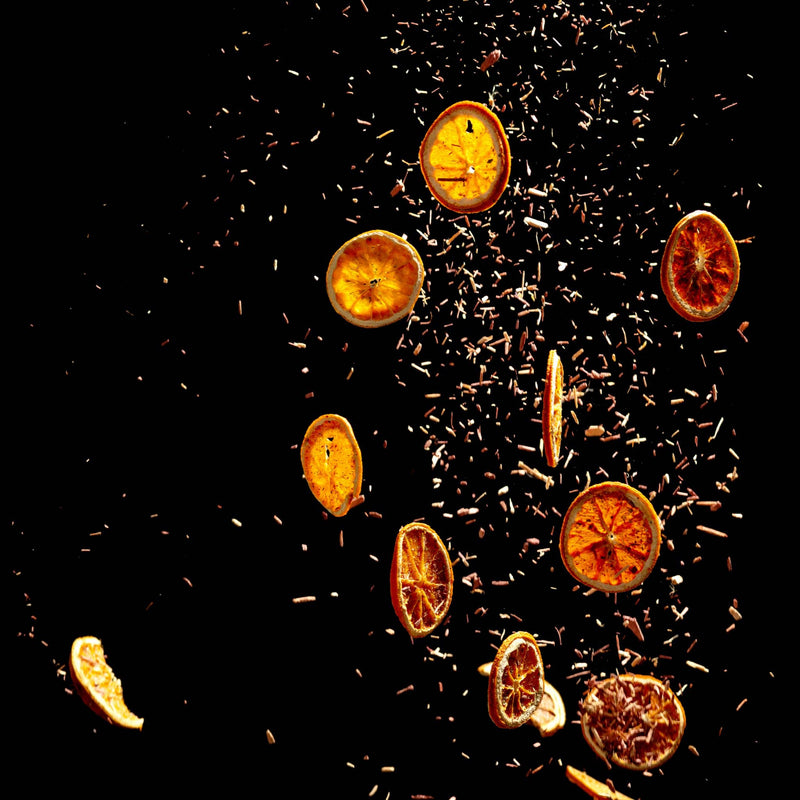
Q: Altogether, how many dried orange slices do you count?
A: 12